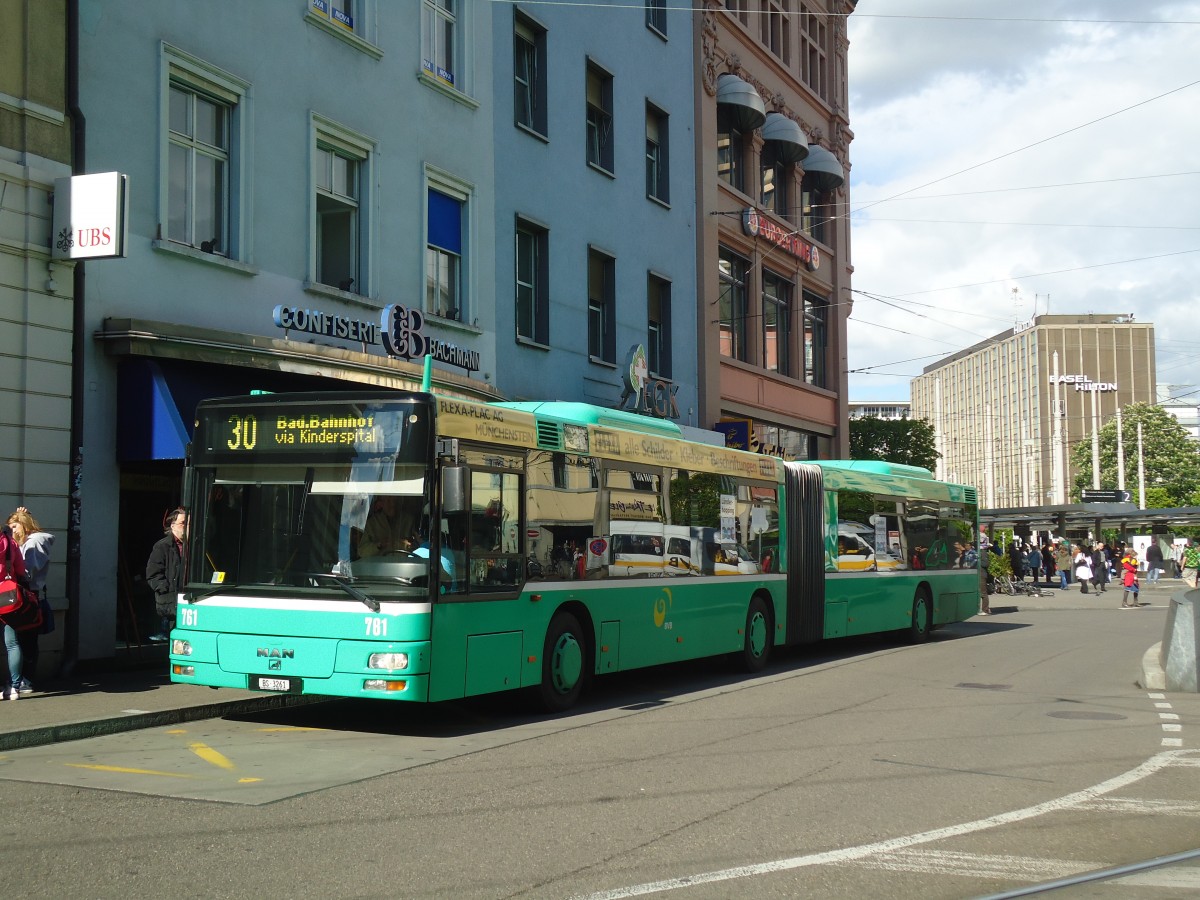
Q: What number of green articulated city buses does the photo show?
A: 1